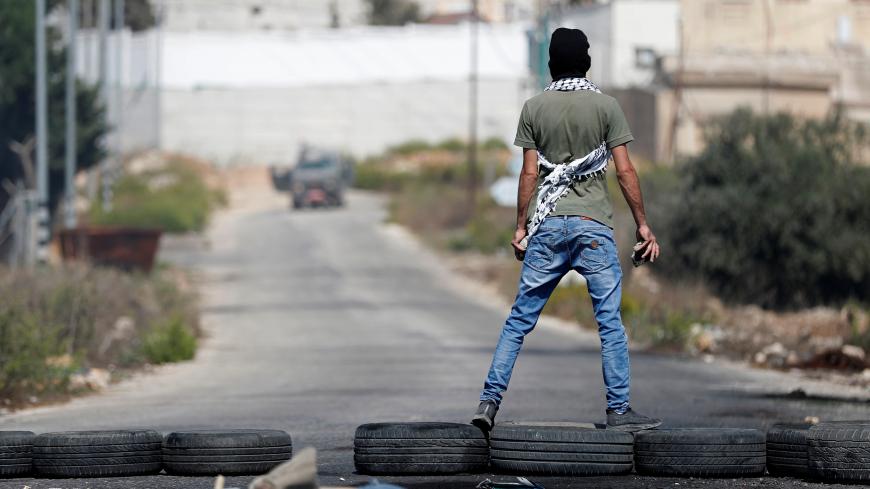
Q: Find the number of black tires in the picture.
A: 8